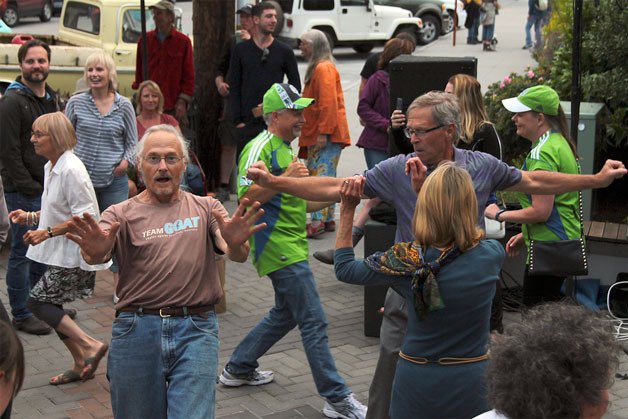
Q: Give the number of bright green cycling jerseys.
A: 2